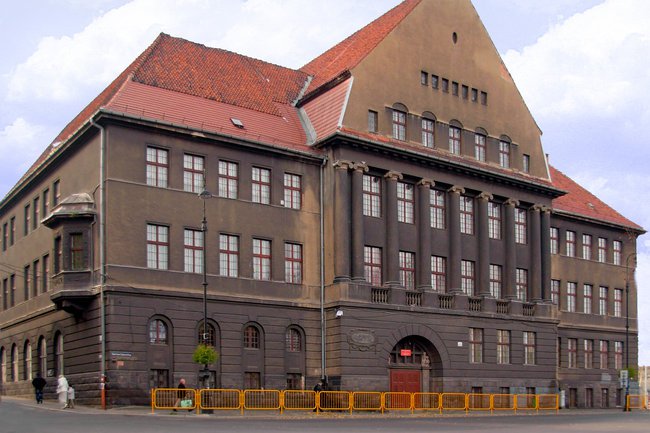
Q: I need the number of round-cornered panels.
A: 14